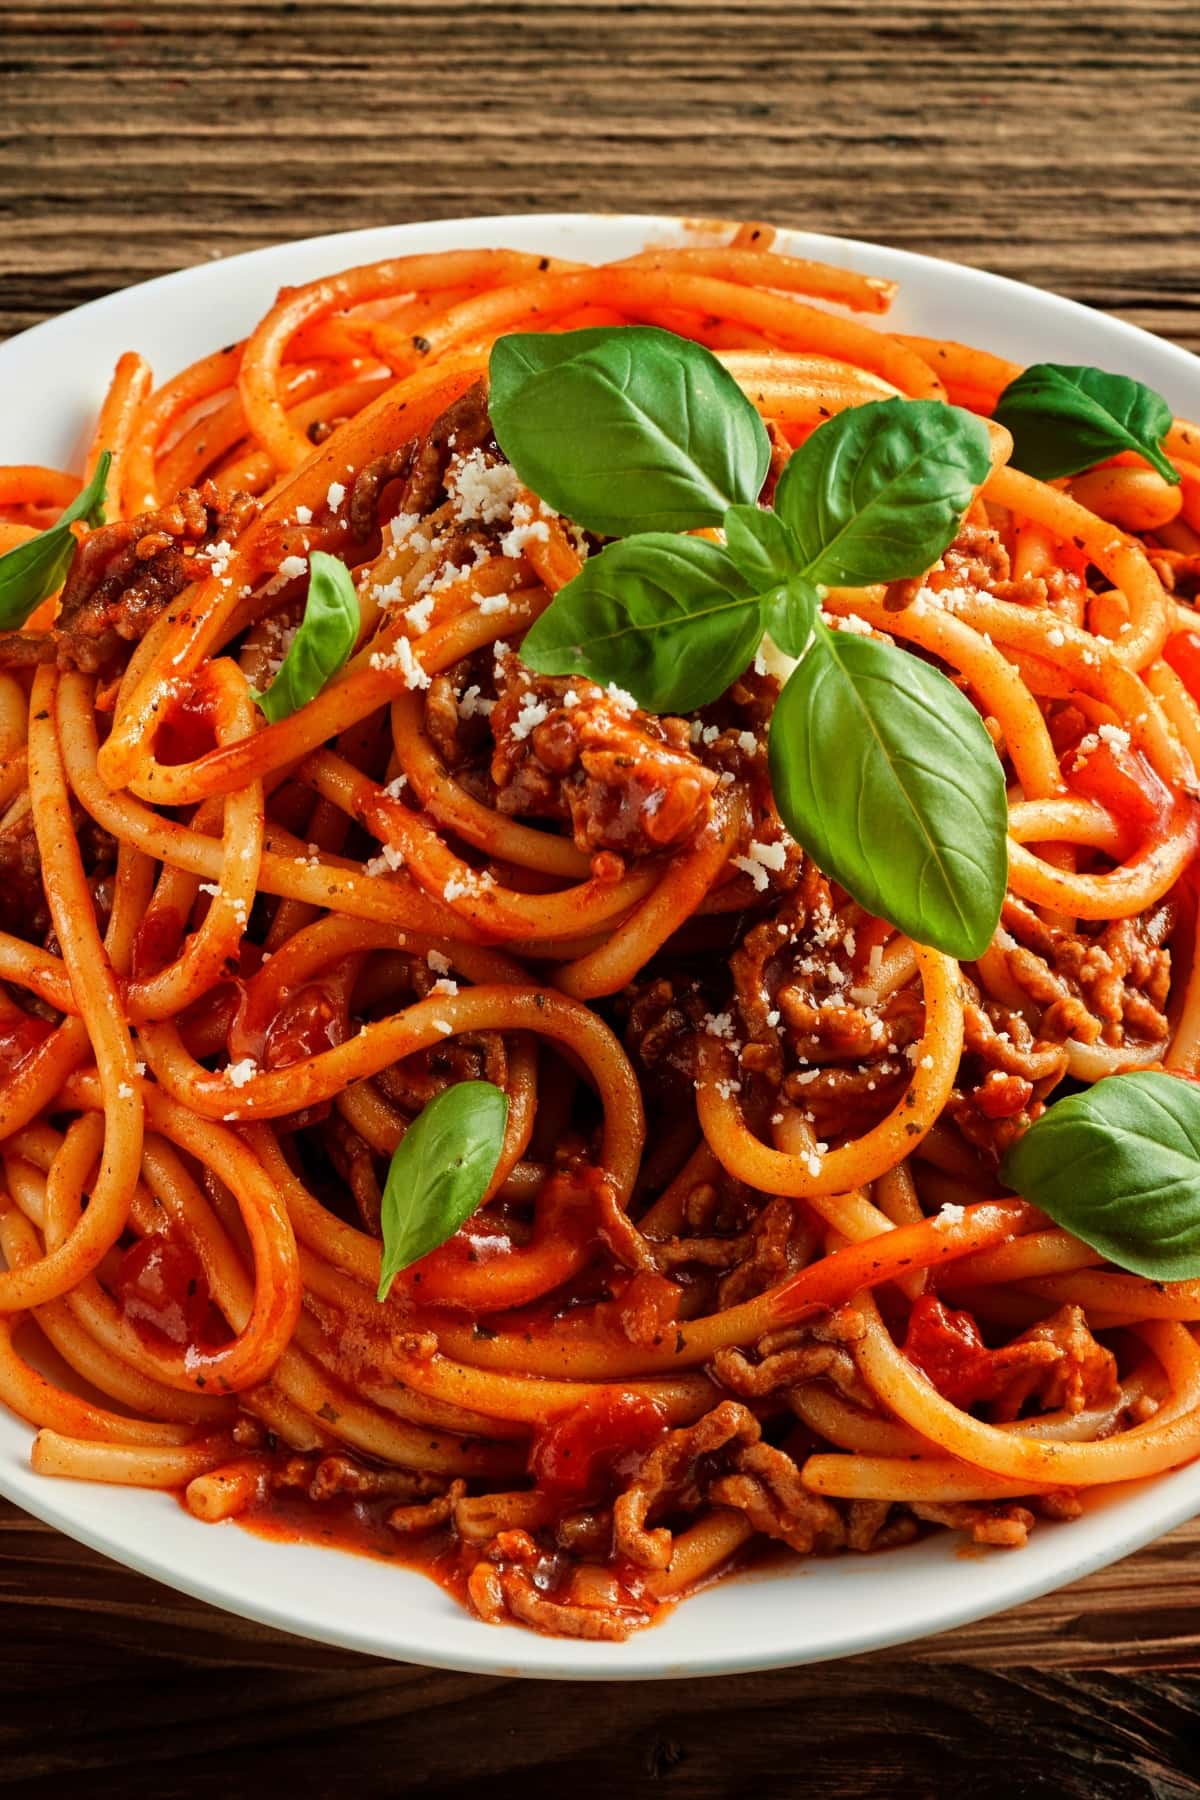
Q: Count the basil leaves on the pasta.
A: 11